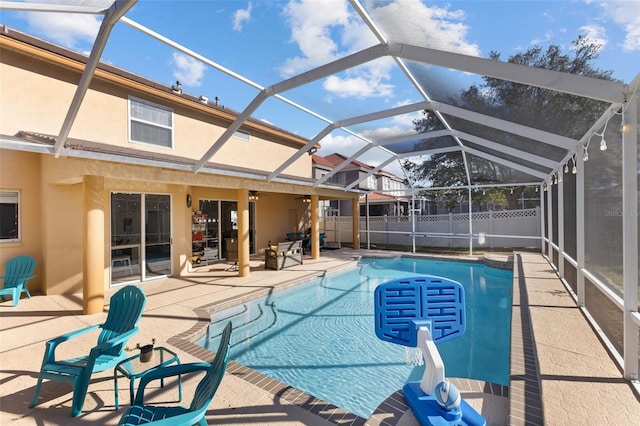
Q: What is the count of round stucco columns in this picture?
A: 4